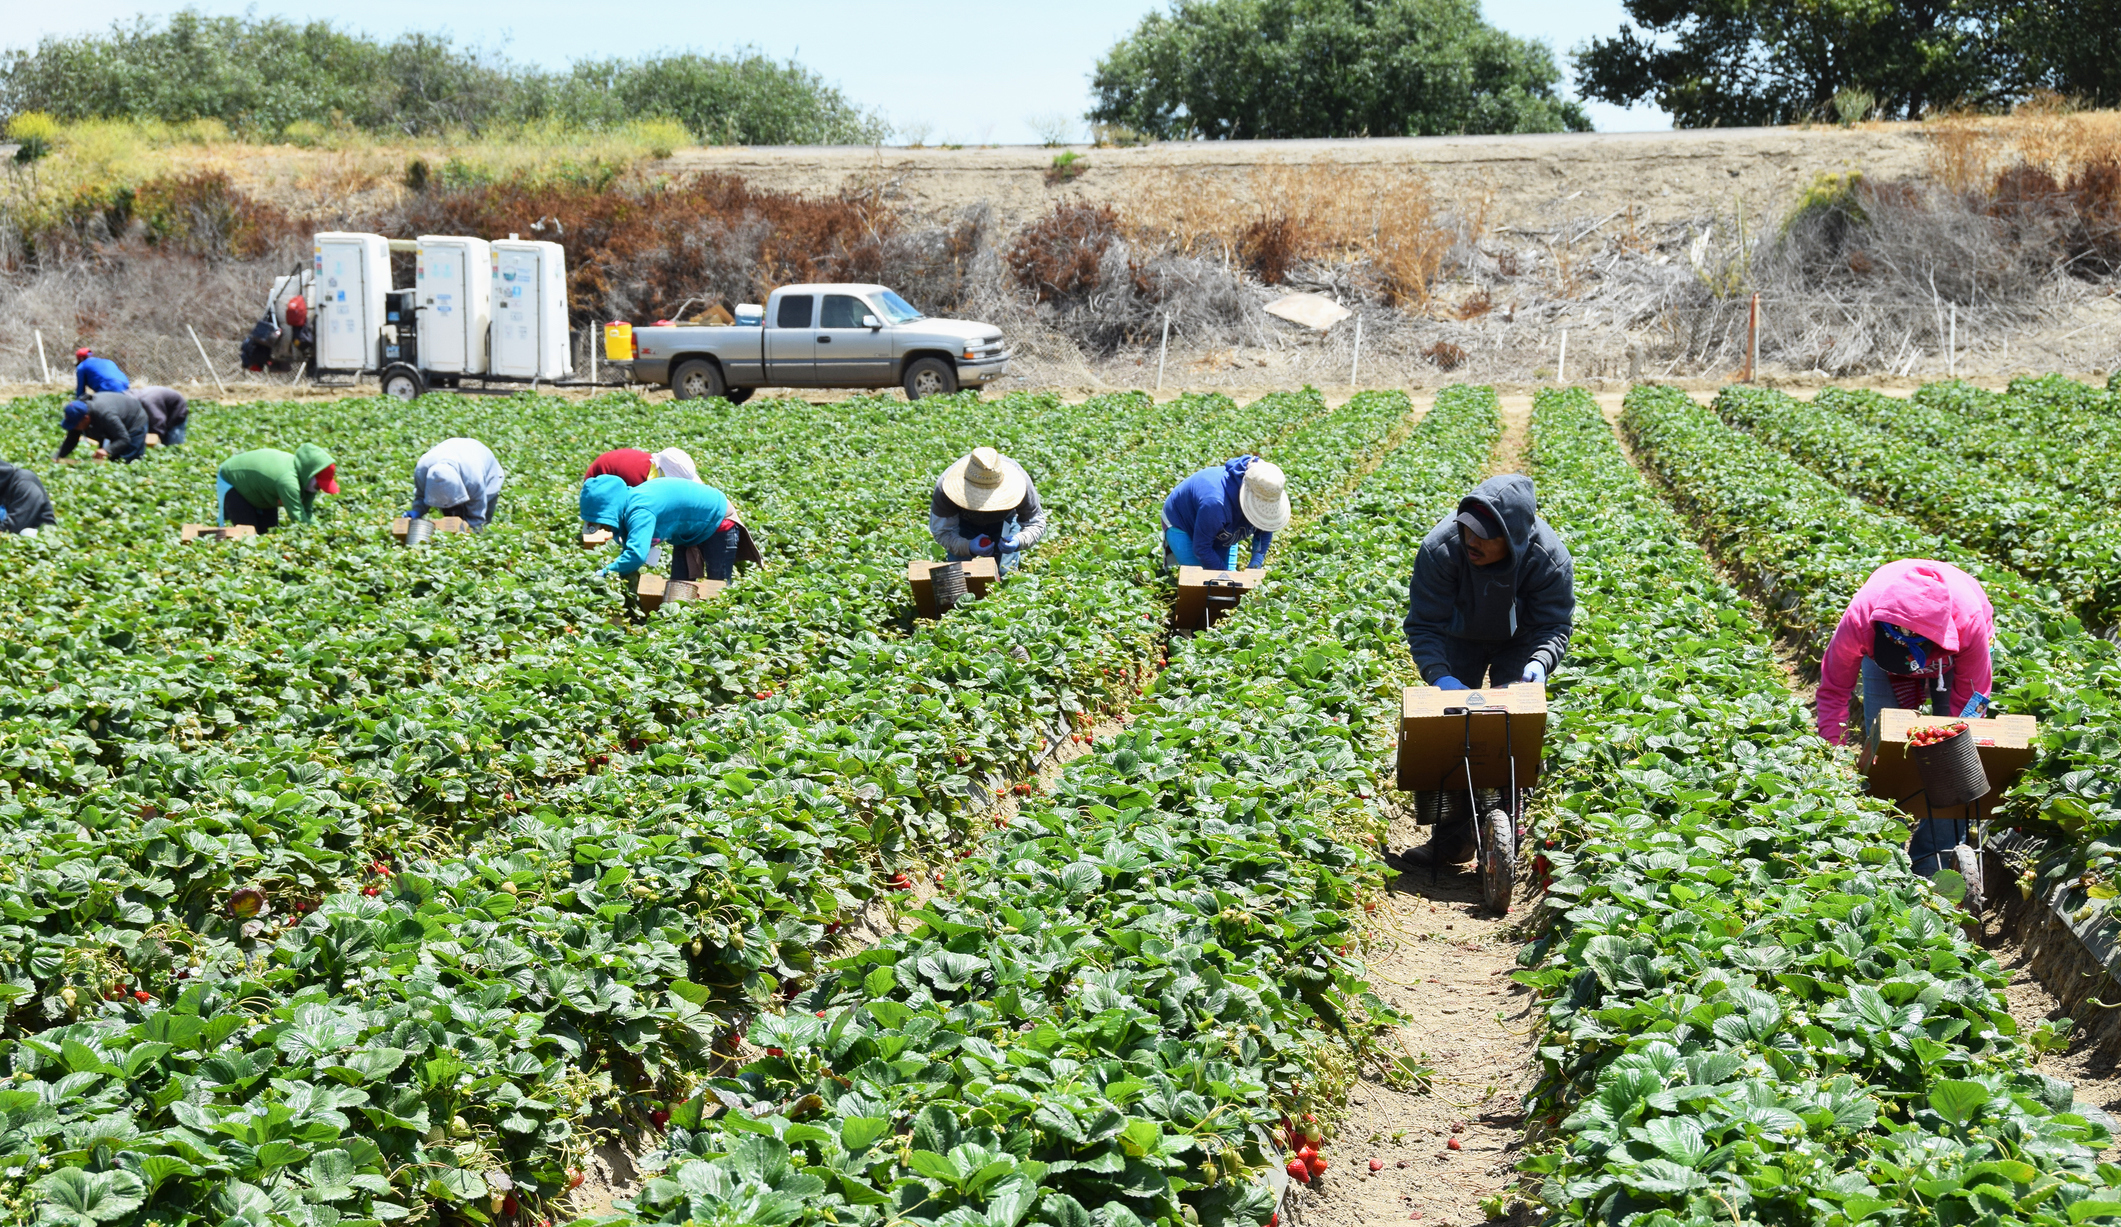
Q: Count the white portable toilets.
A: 3